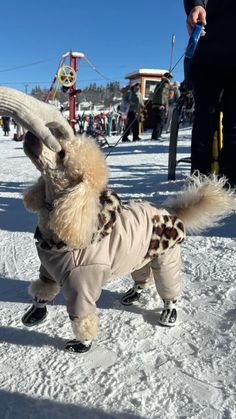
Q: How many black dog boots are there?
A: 4